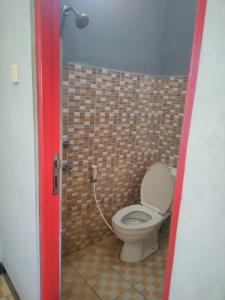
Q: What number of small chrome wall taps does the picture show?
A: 2